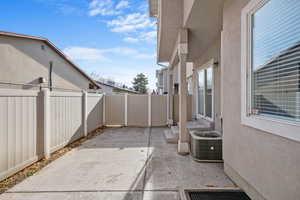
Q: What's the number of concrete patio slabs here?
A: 4